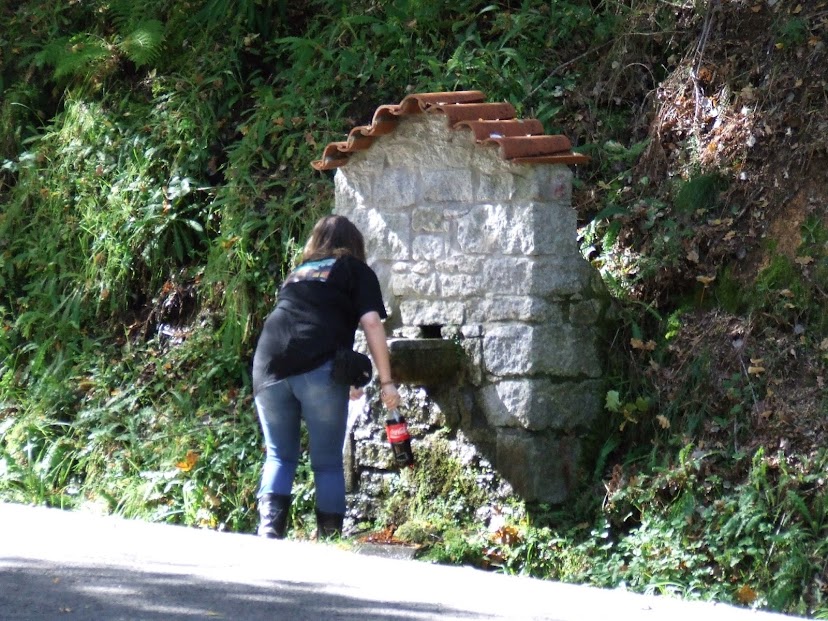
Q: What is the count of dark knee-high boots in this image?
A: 2